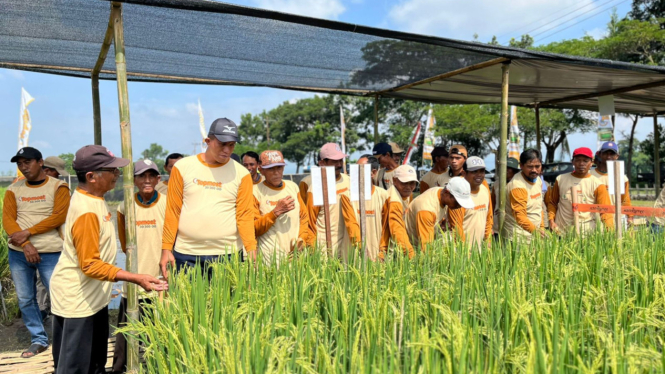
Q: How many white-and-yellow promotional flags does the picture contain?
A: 6